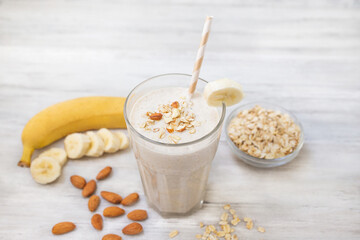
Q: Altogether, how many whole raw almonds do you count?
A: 12